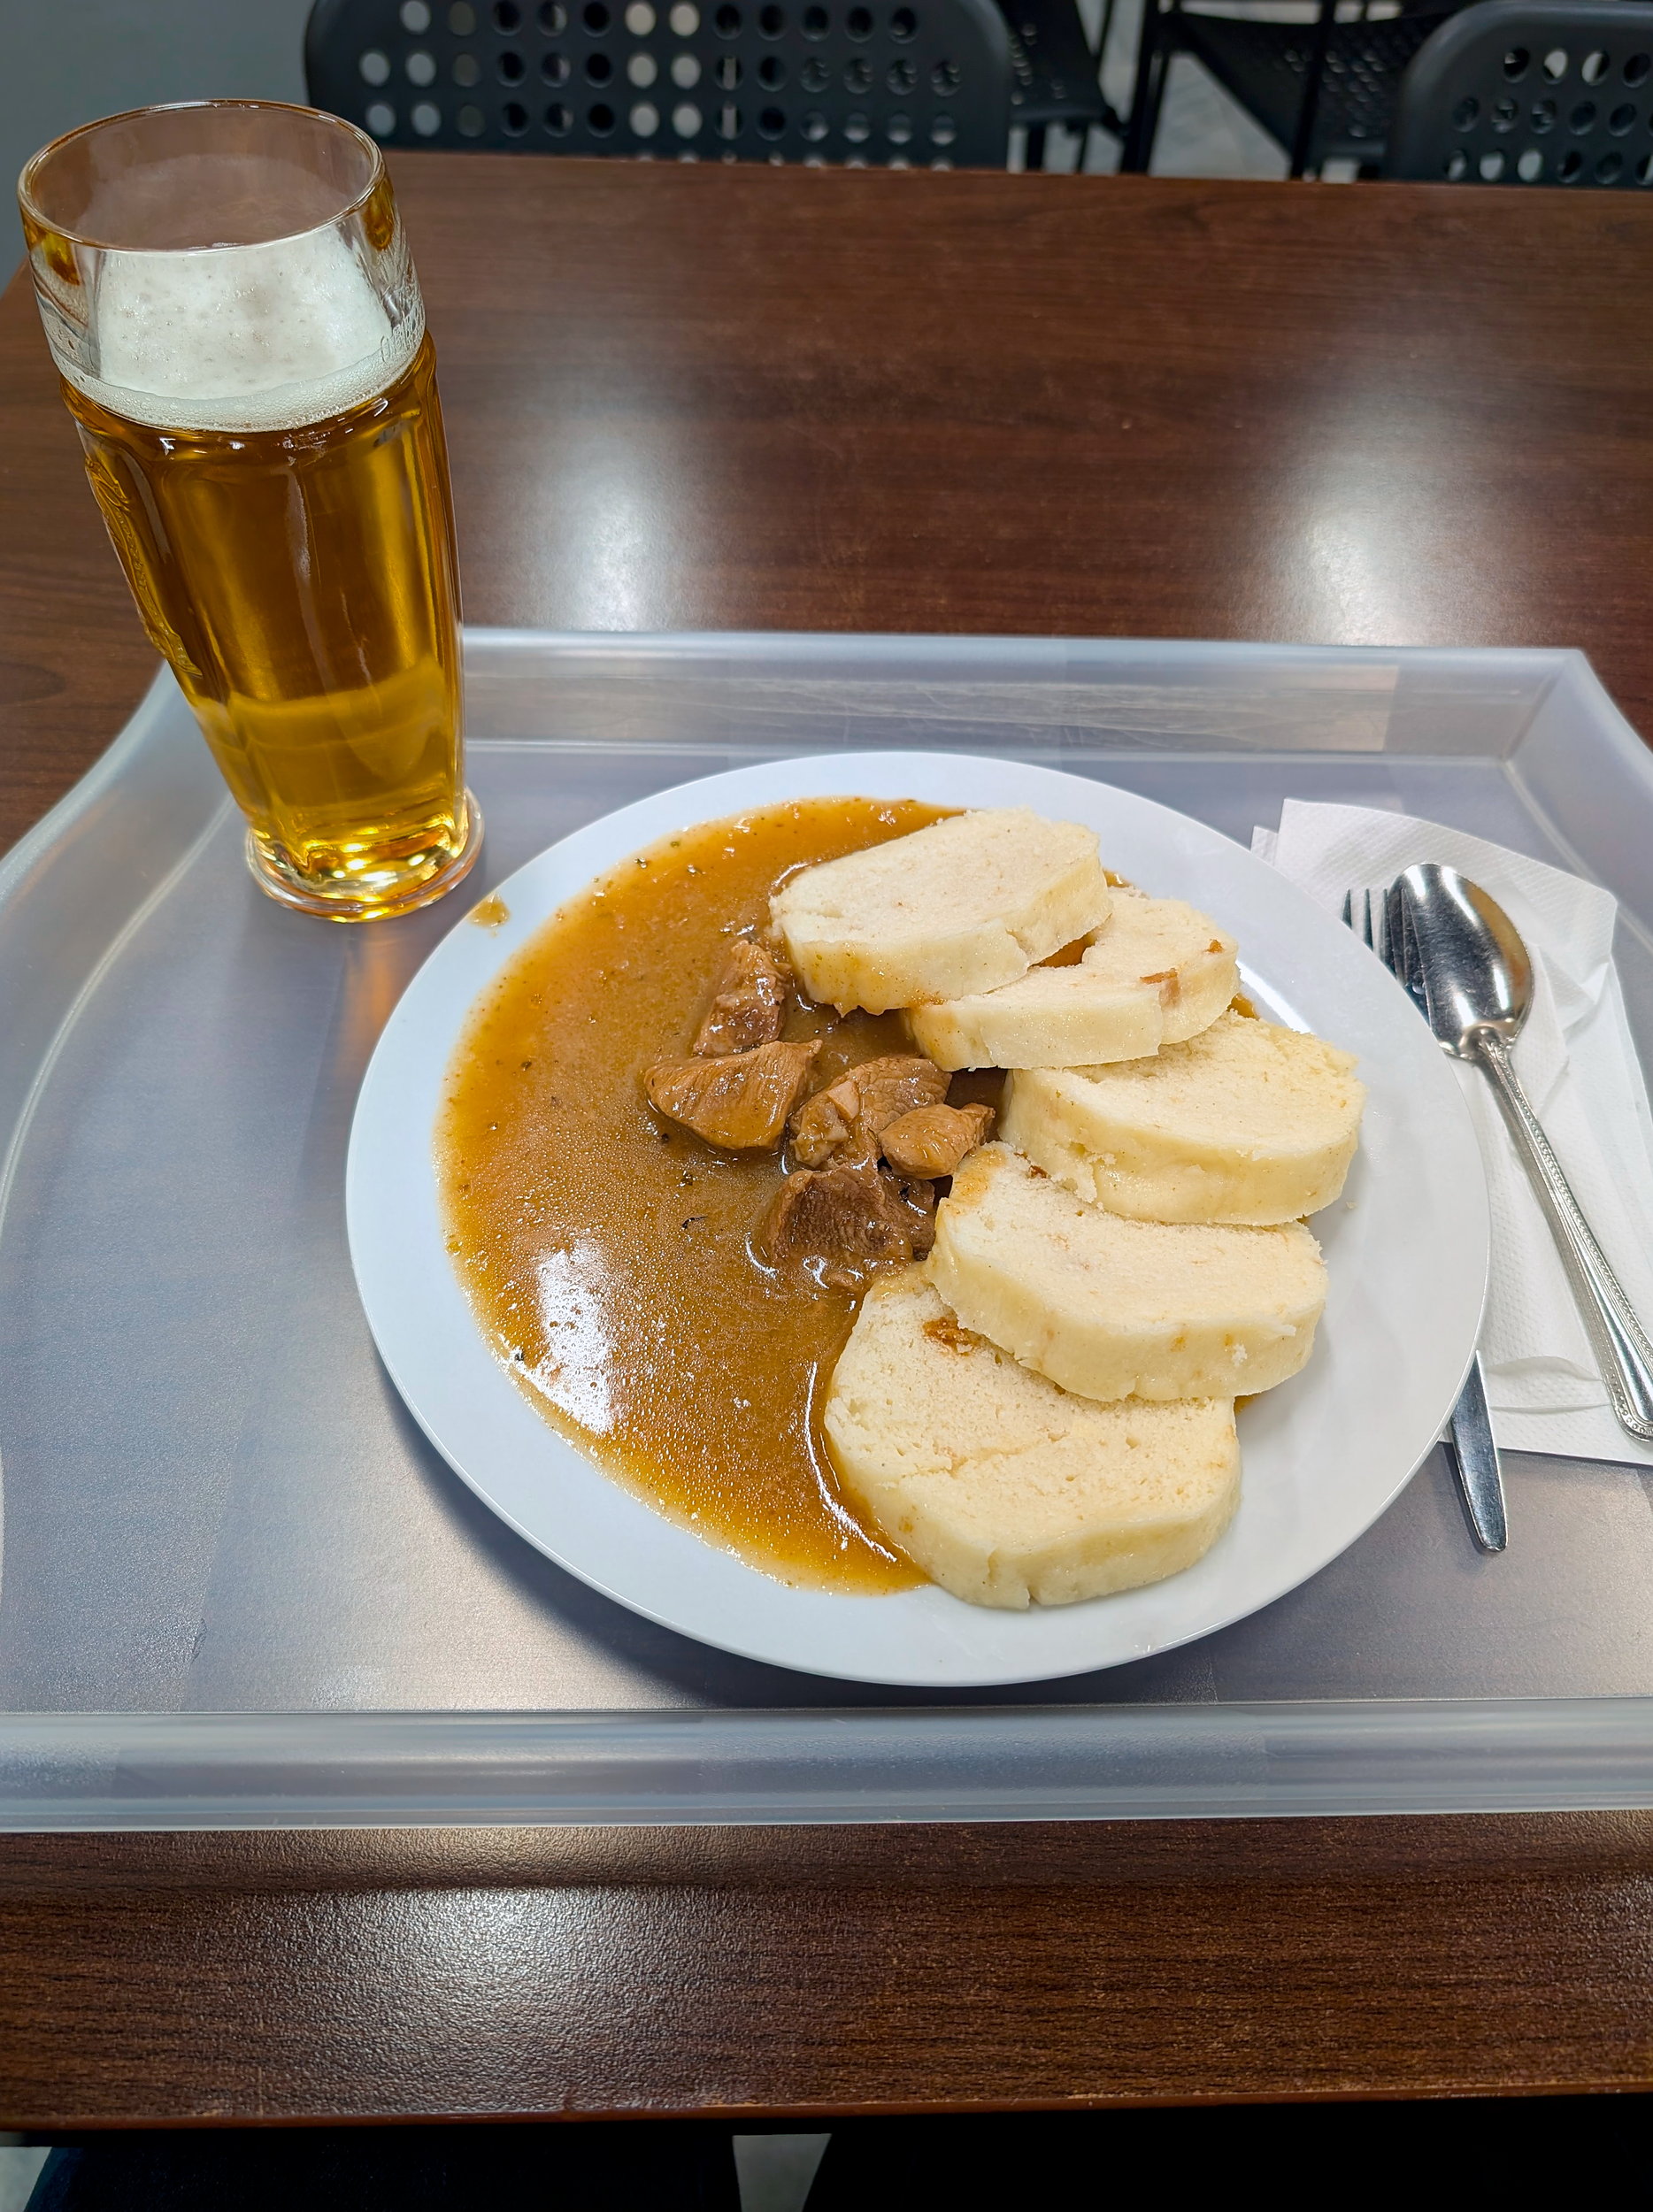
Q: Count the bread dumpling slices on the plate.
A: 5